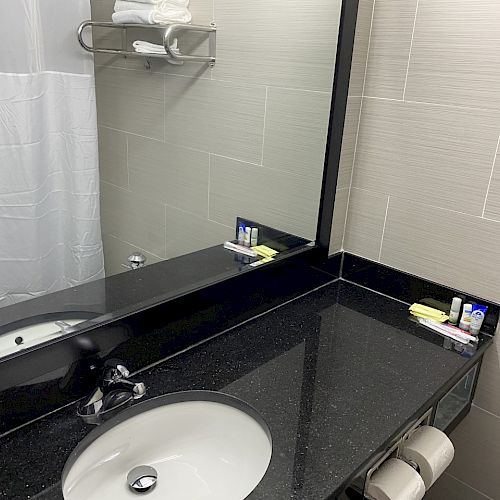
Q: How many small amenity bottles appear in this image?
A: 3